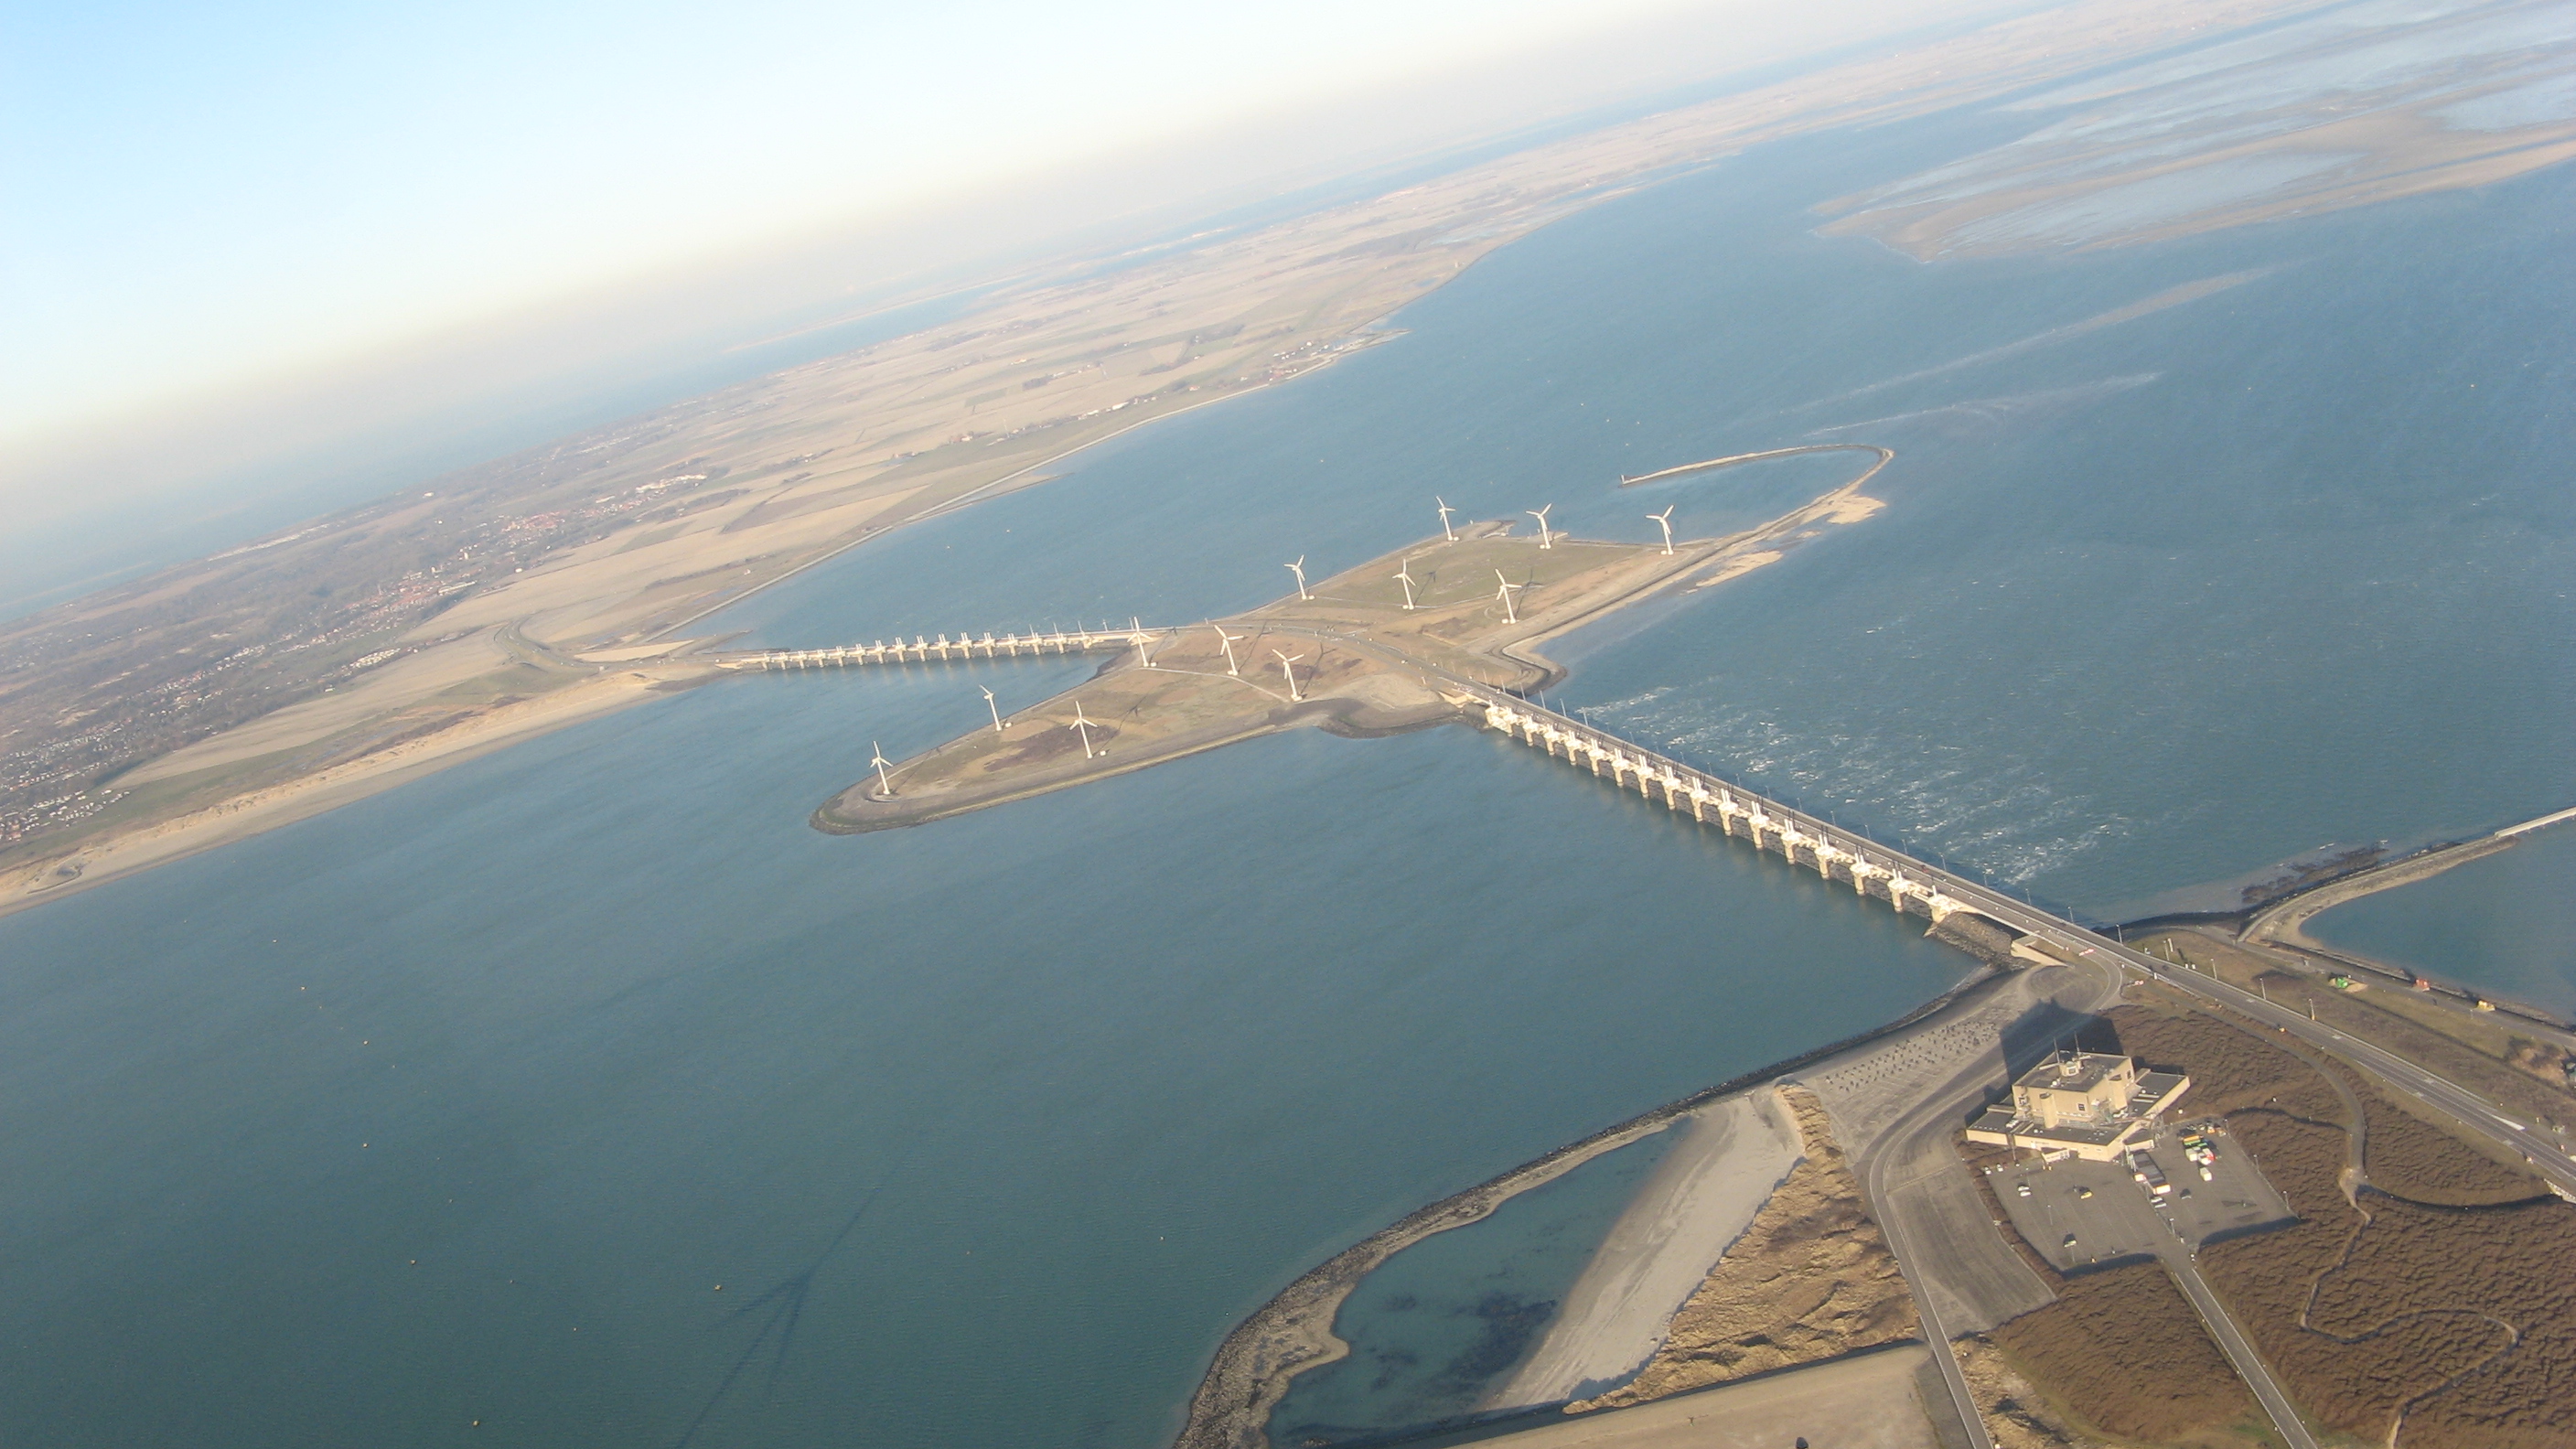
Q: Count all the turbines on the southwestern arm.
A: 6